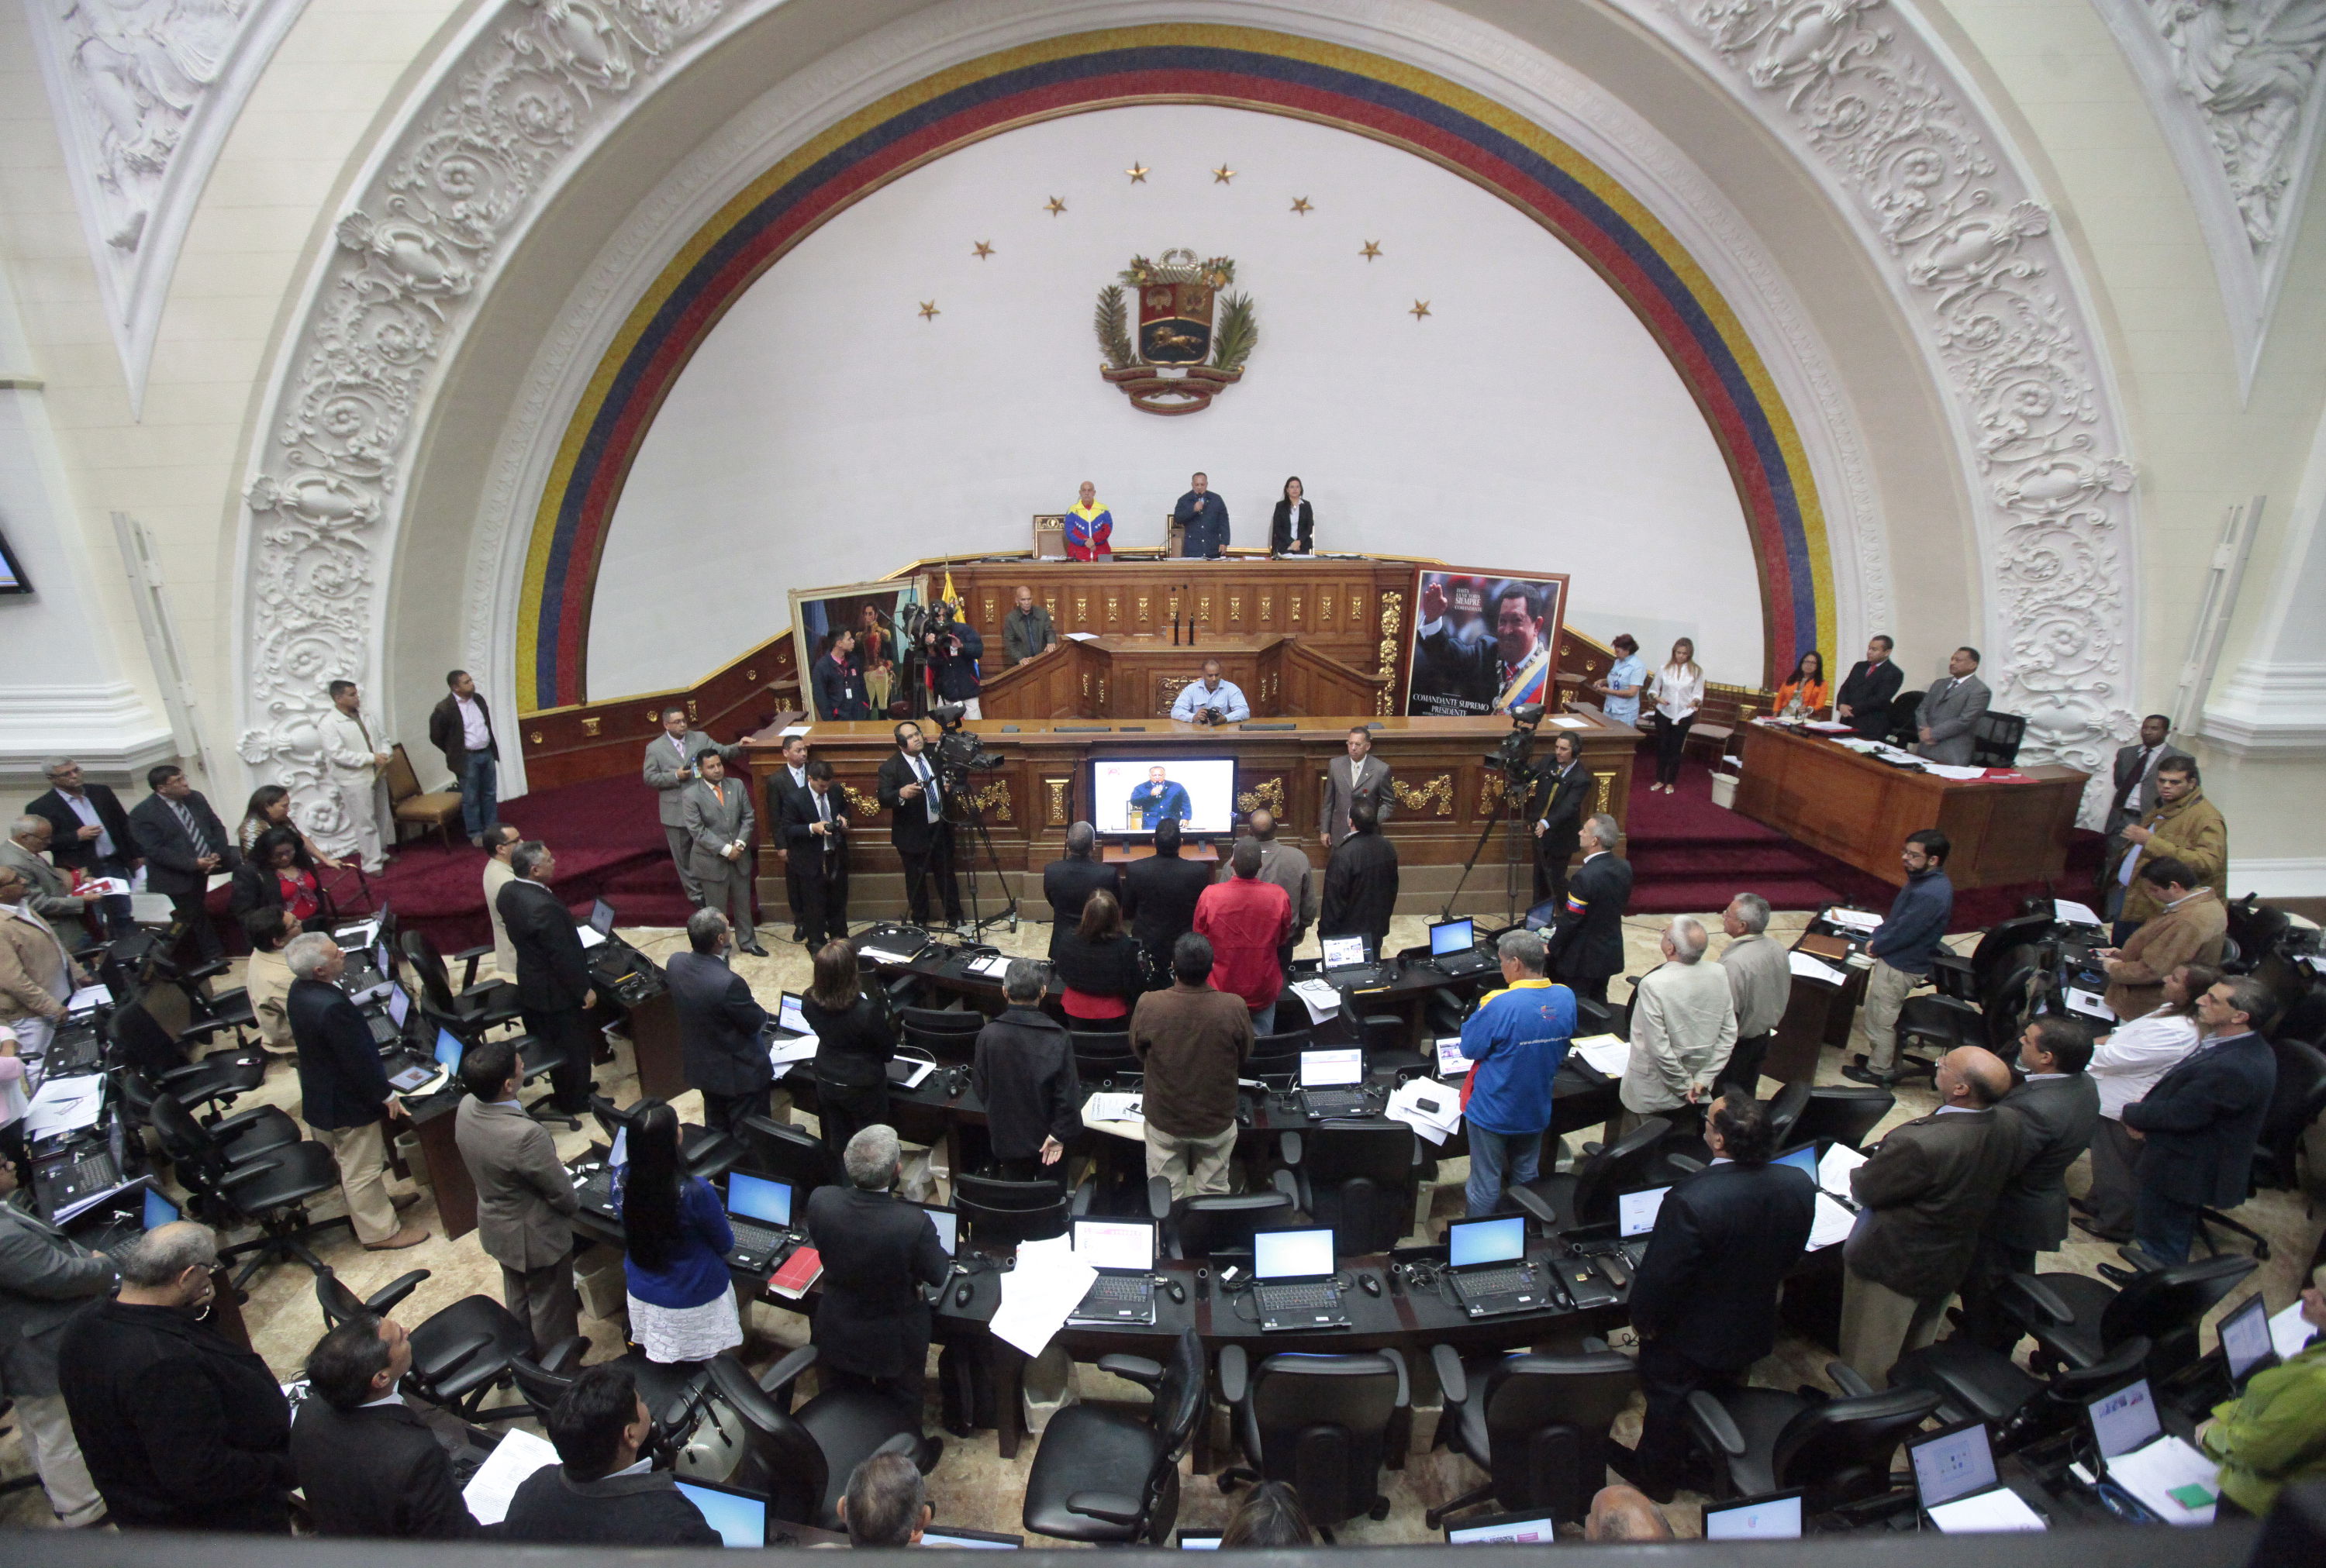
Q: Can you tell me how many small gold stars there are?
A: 8